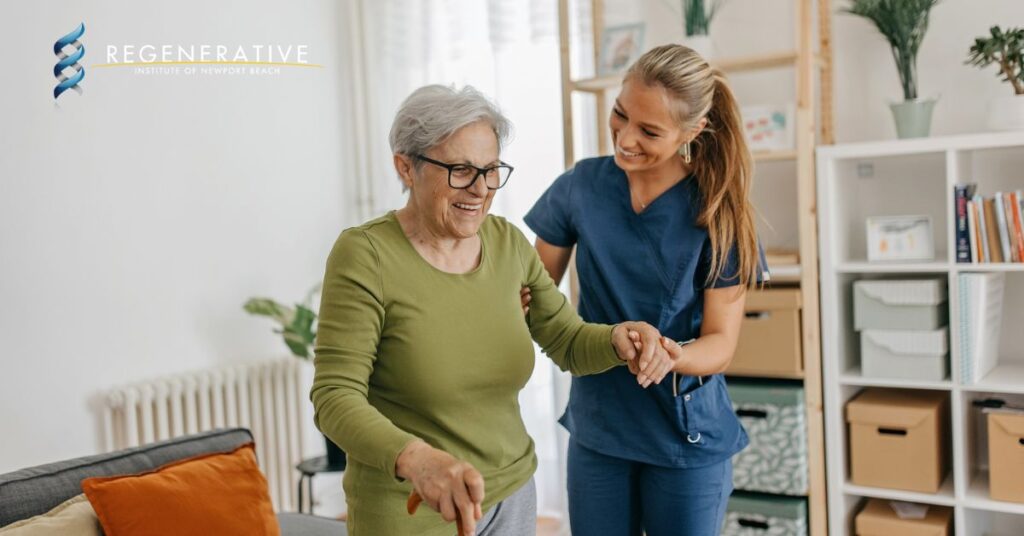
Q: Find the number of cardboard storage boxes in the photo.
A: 4